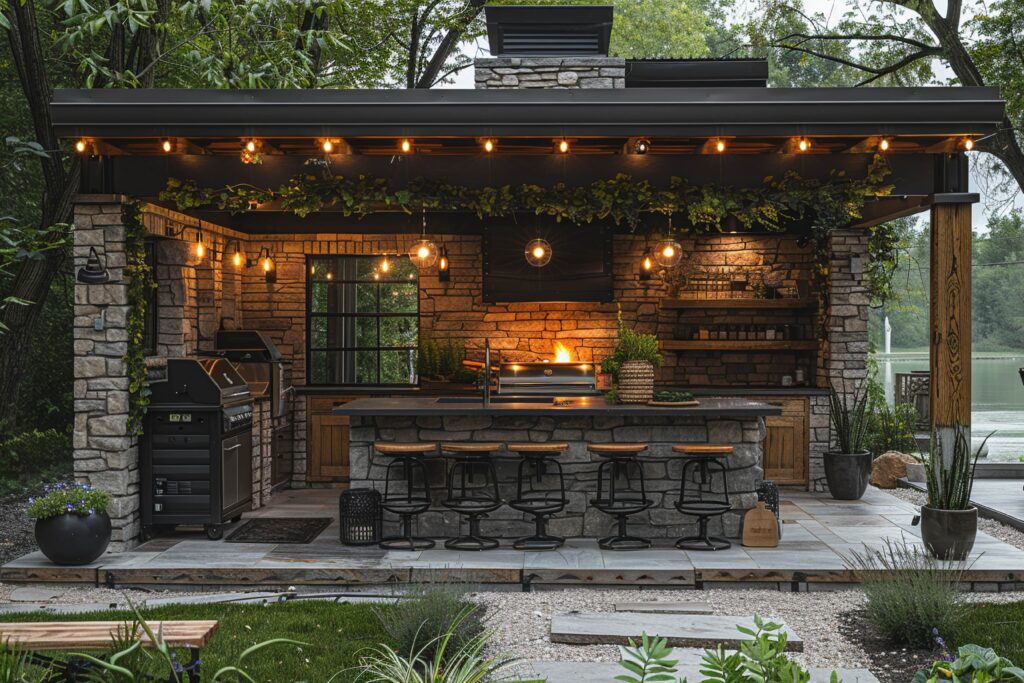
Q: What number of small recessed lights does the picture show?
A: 12